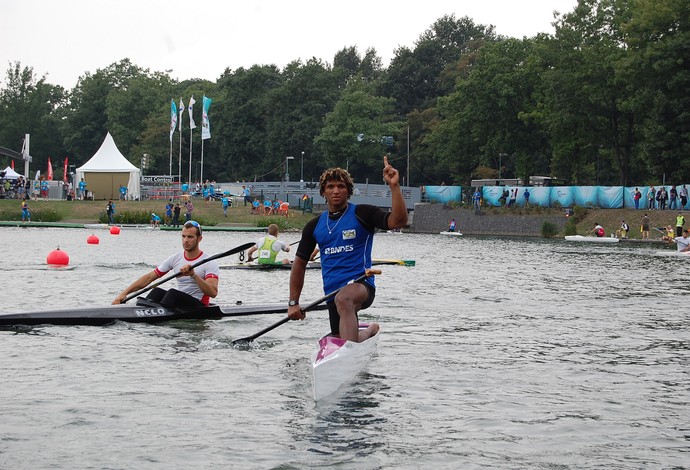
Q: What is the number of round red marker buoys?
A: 3